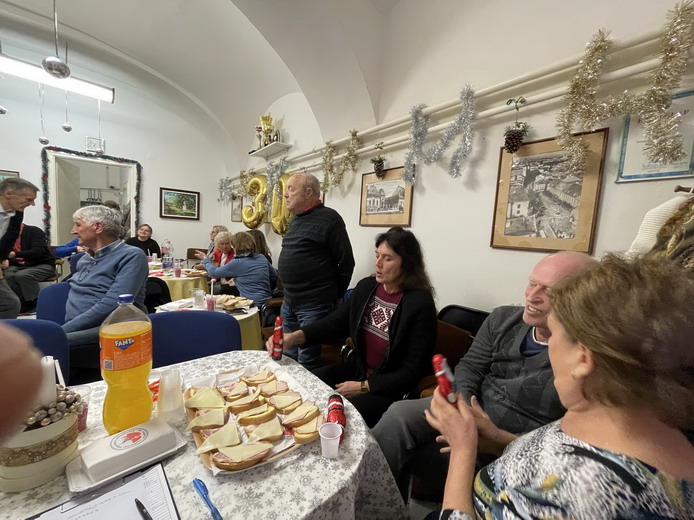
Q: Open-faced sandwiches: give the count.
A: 13